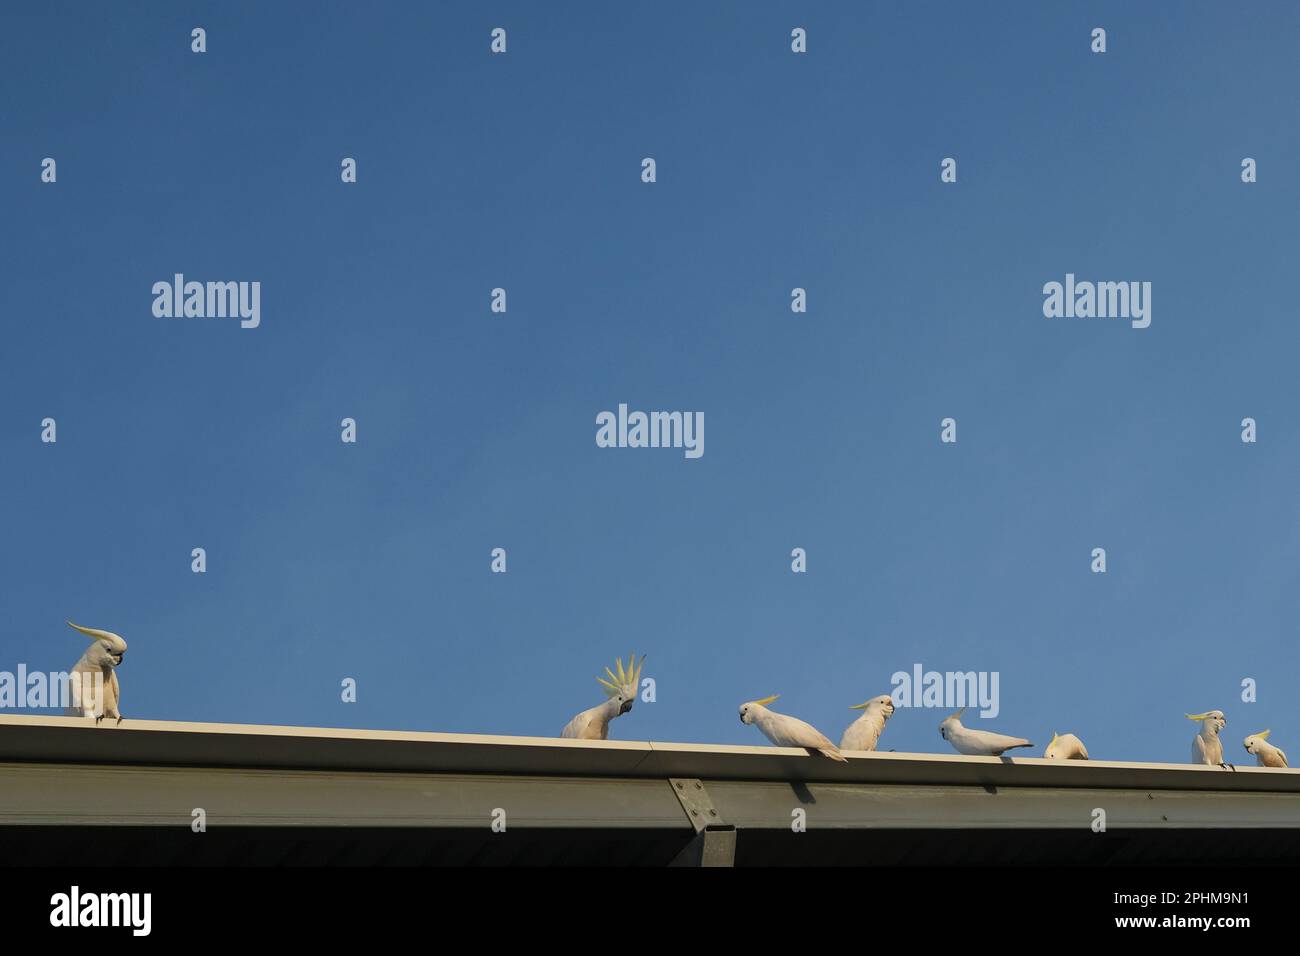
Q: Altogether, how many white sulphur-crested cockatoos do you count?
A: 8